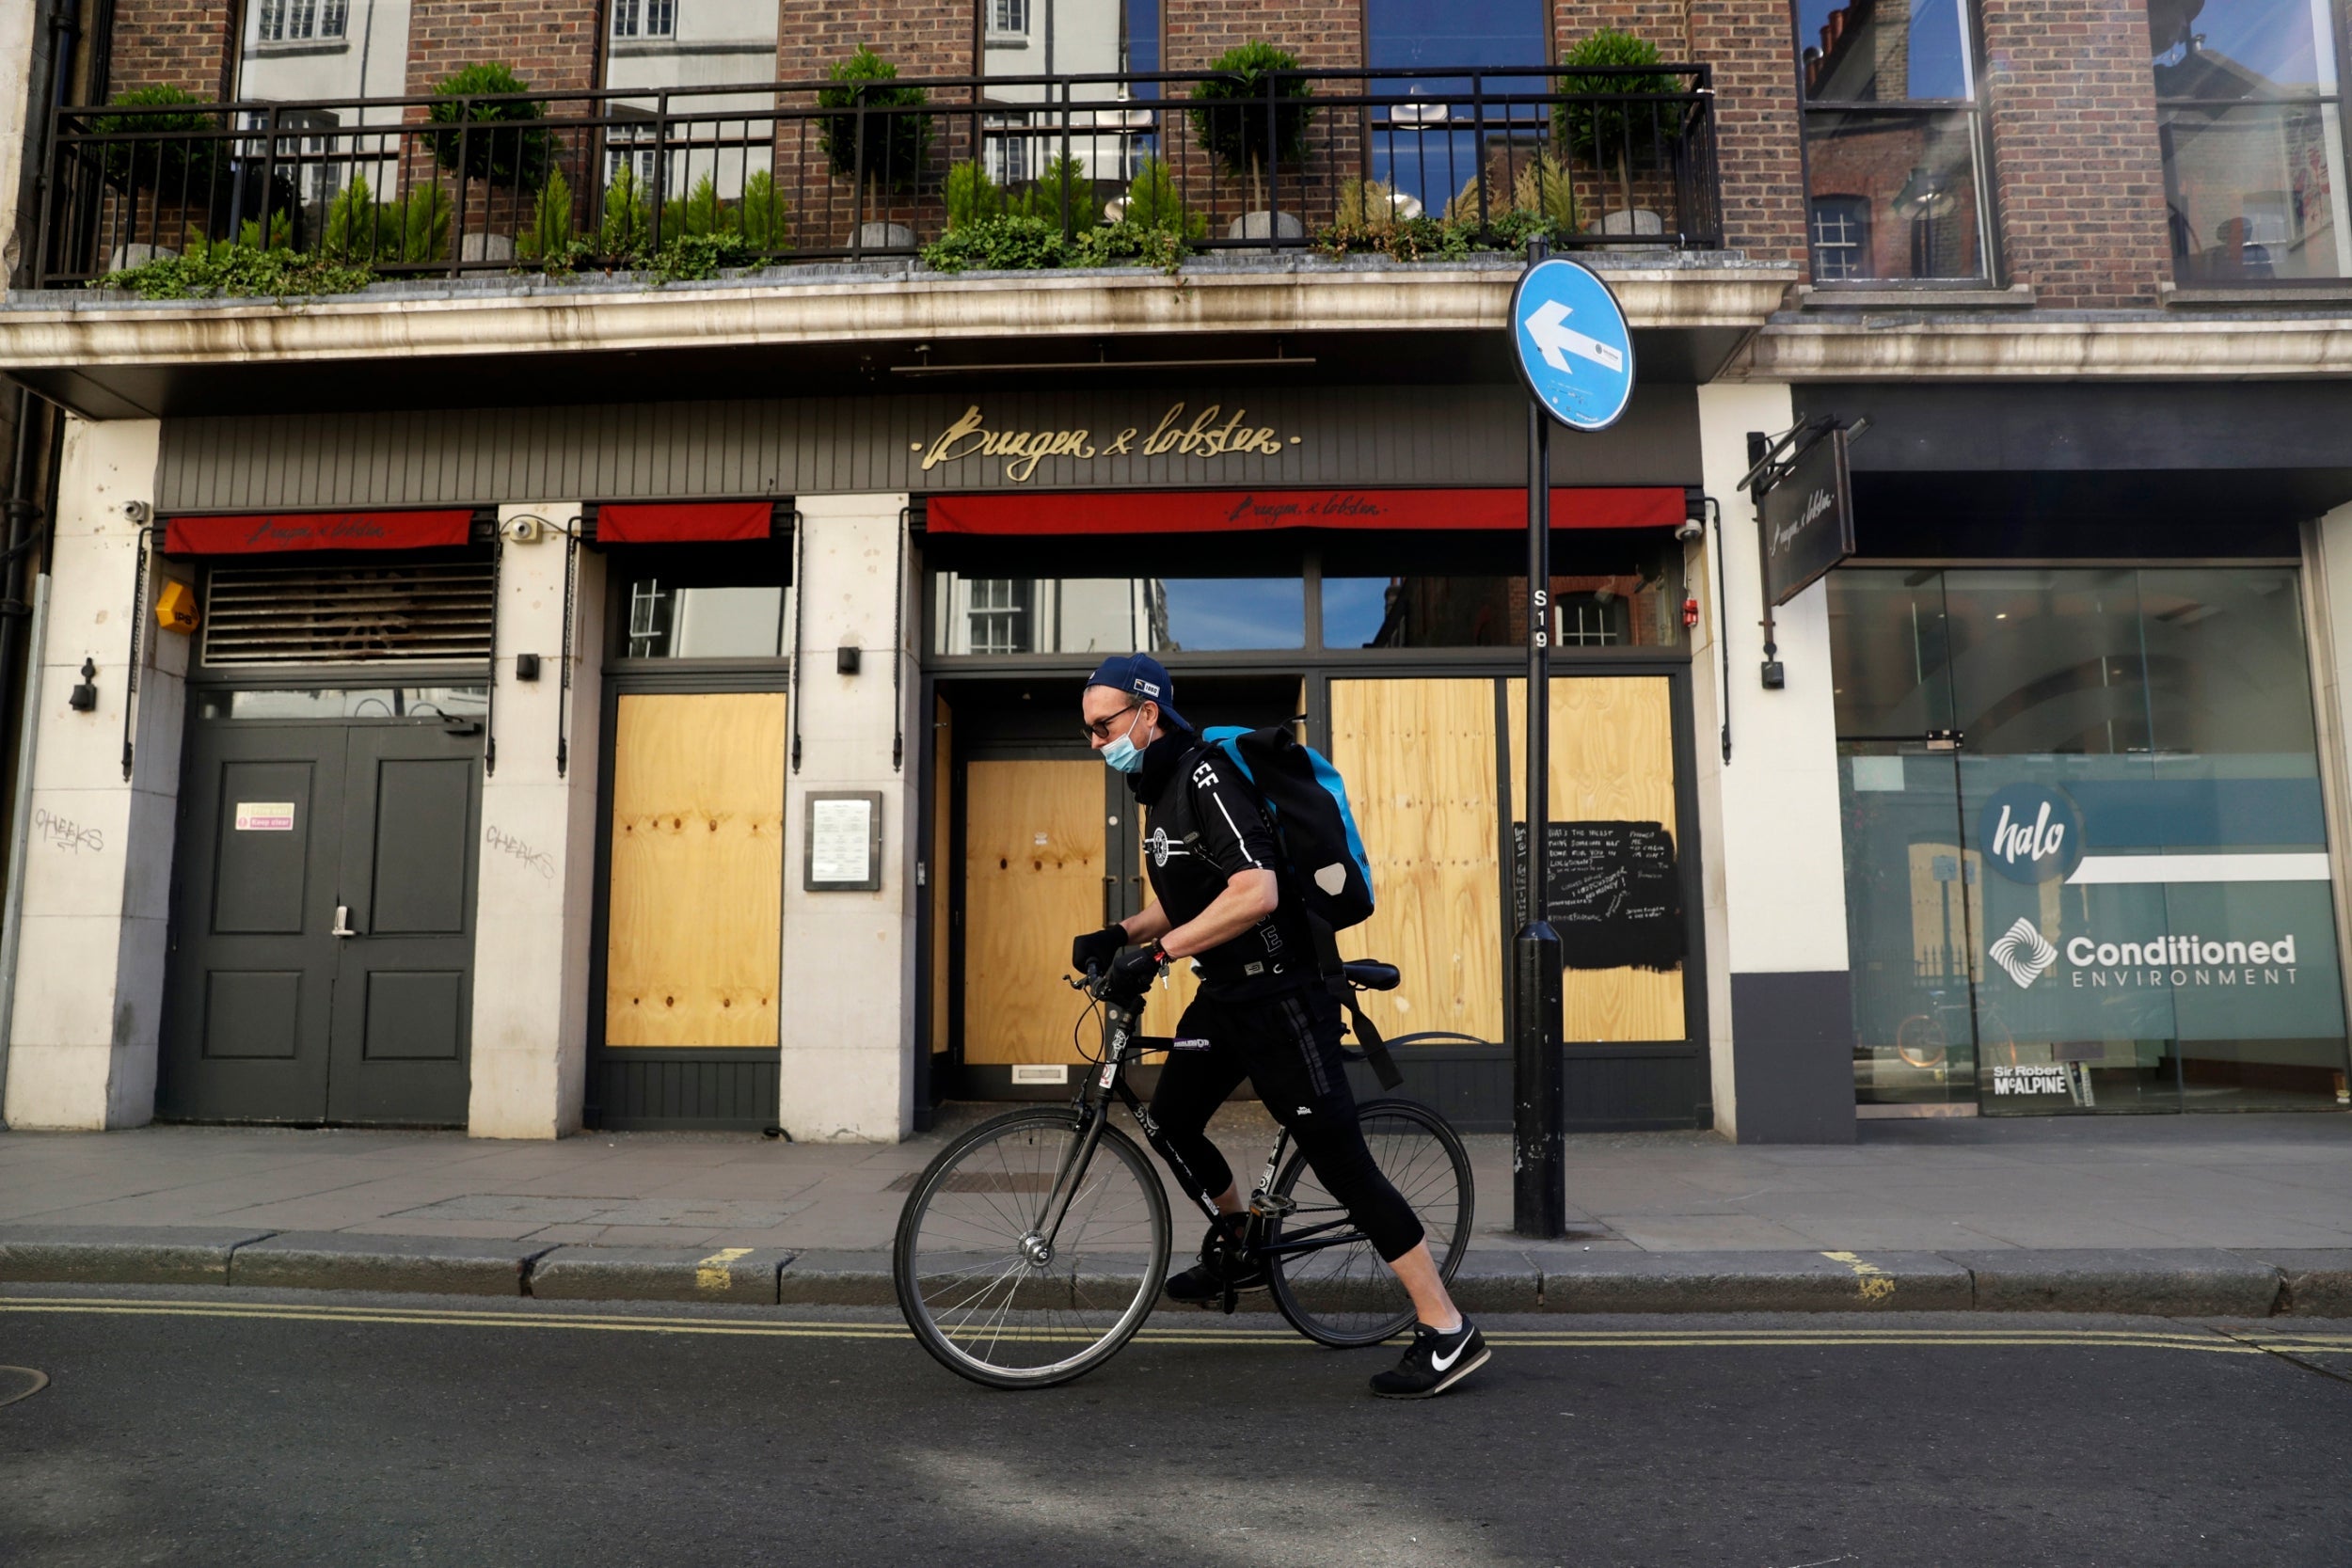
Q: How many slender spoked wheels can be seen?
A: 2